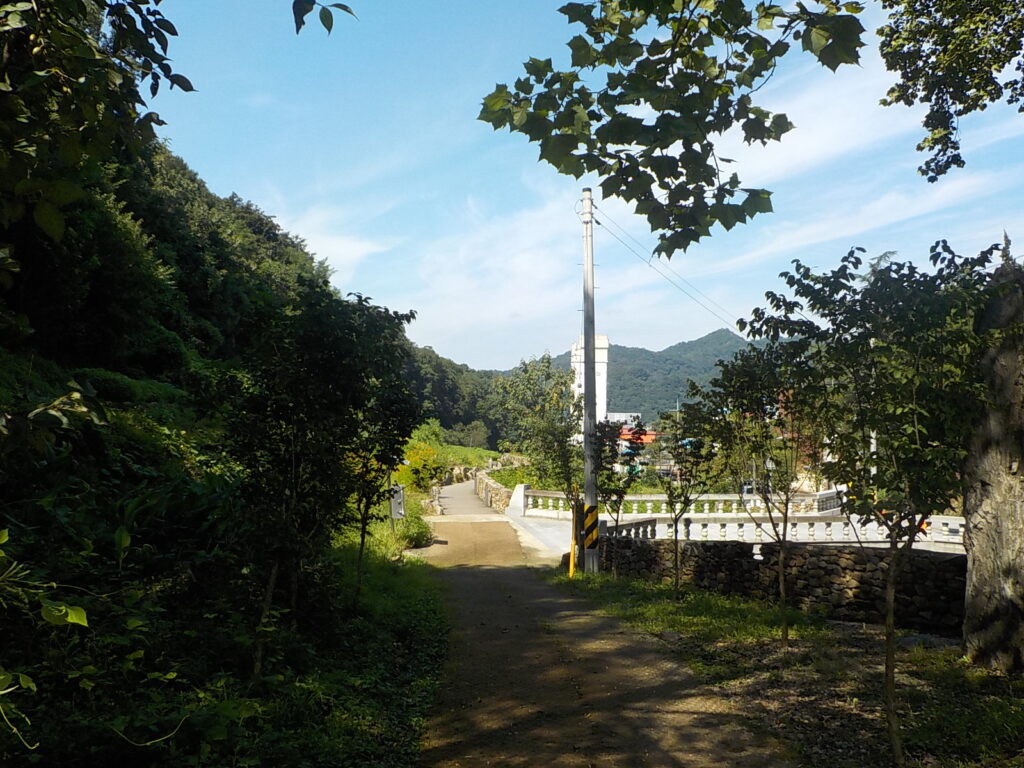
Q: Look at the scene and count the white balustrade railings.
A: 2